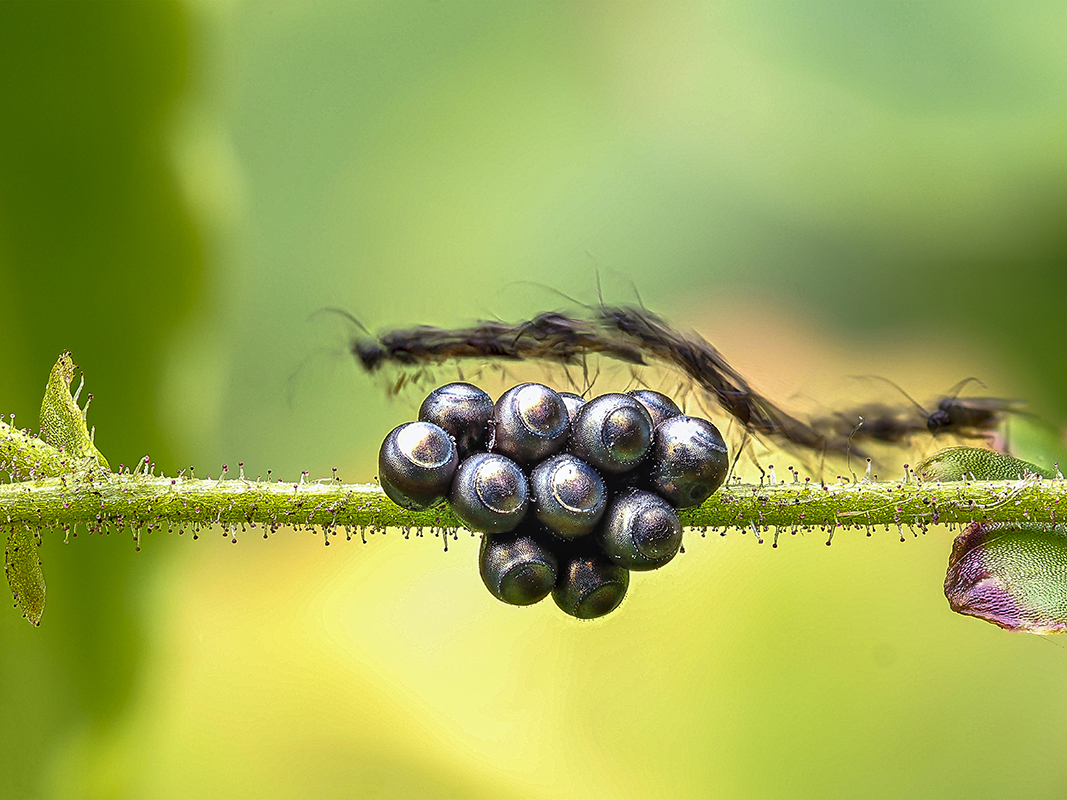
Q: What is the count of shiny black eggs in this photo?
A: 12